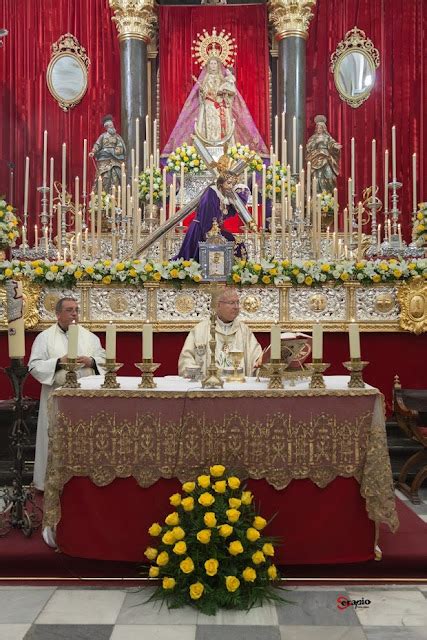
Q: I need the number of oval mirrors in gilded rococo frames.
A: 2